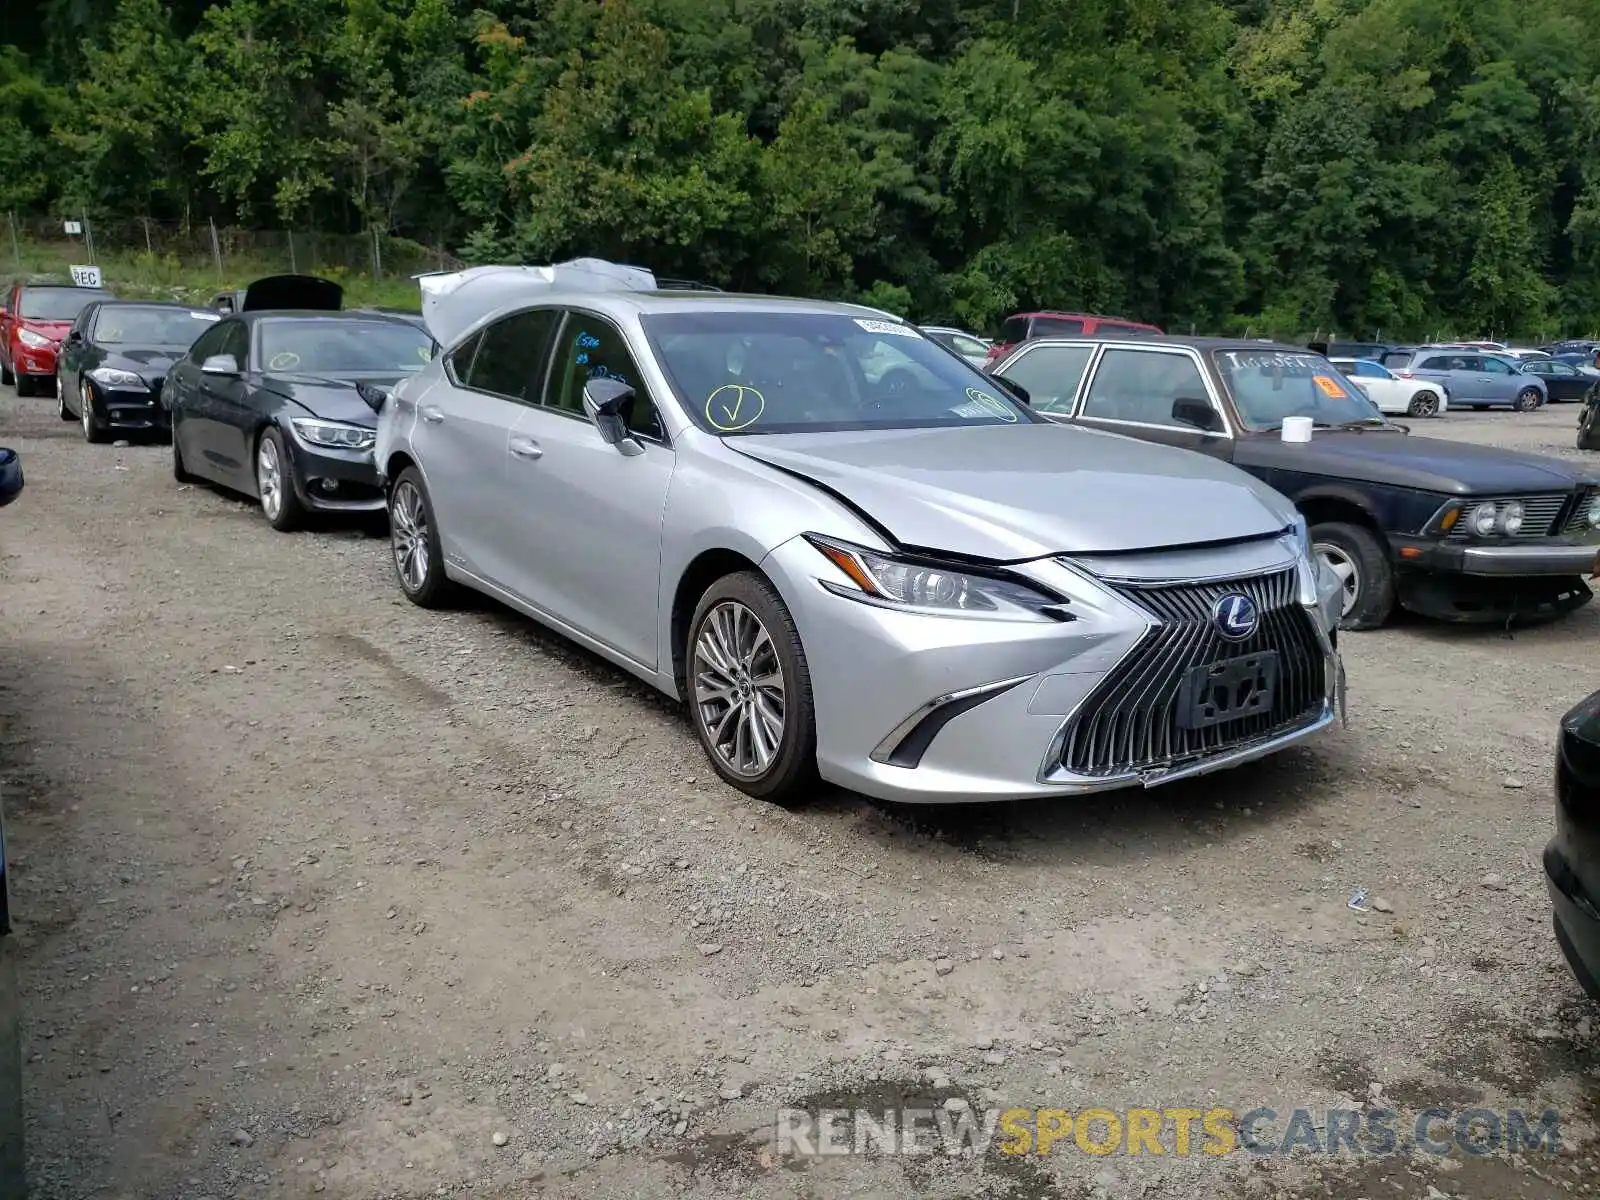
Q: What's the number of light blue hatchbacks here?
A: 1